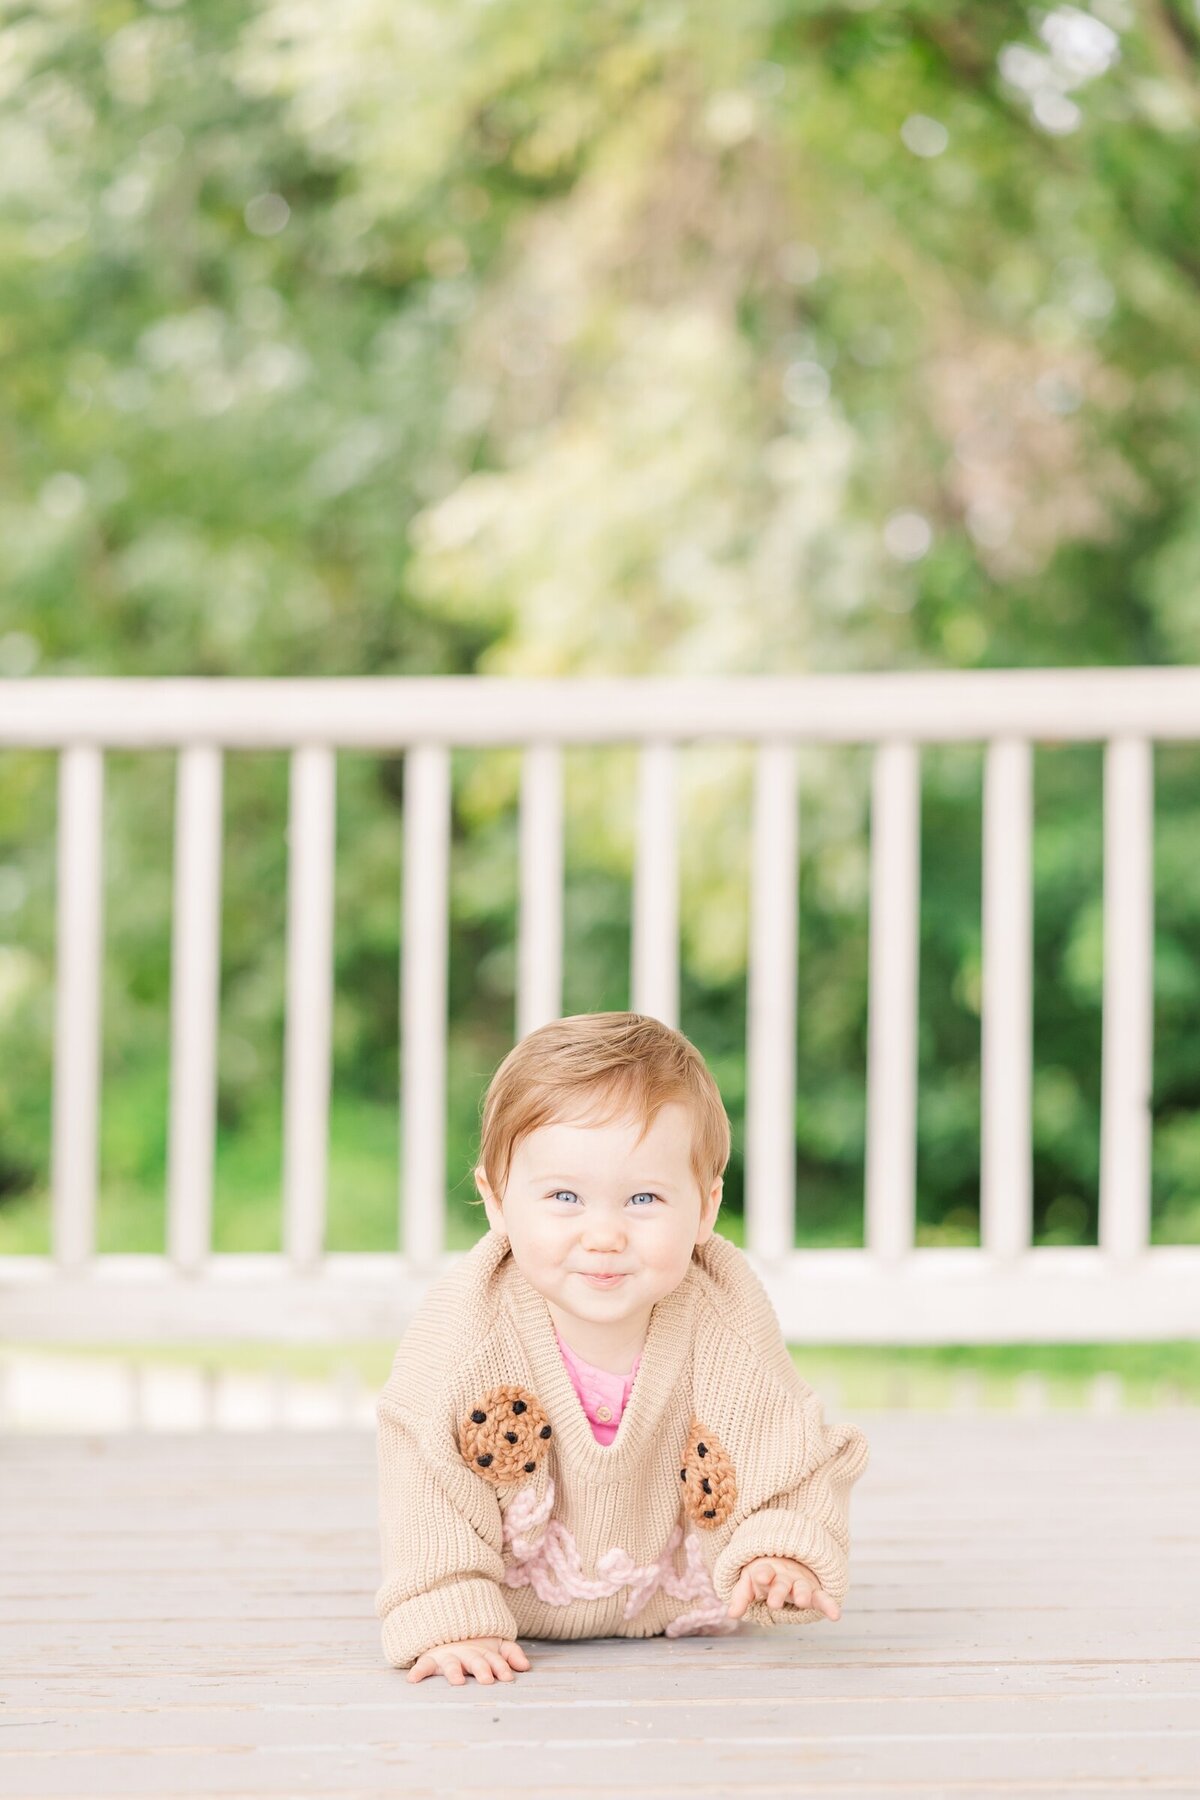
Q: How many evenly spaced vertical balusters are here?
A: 10